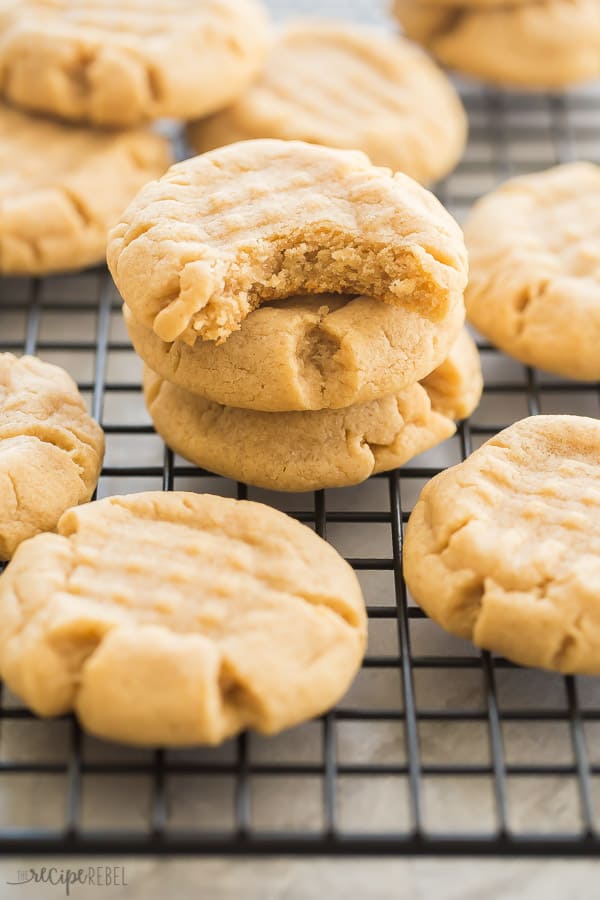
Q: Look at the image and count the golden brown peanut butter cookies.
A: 12